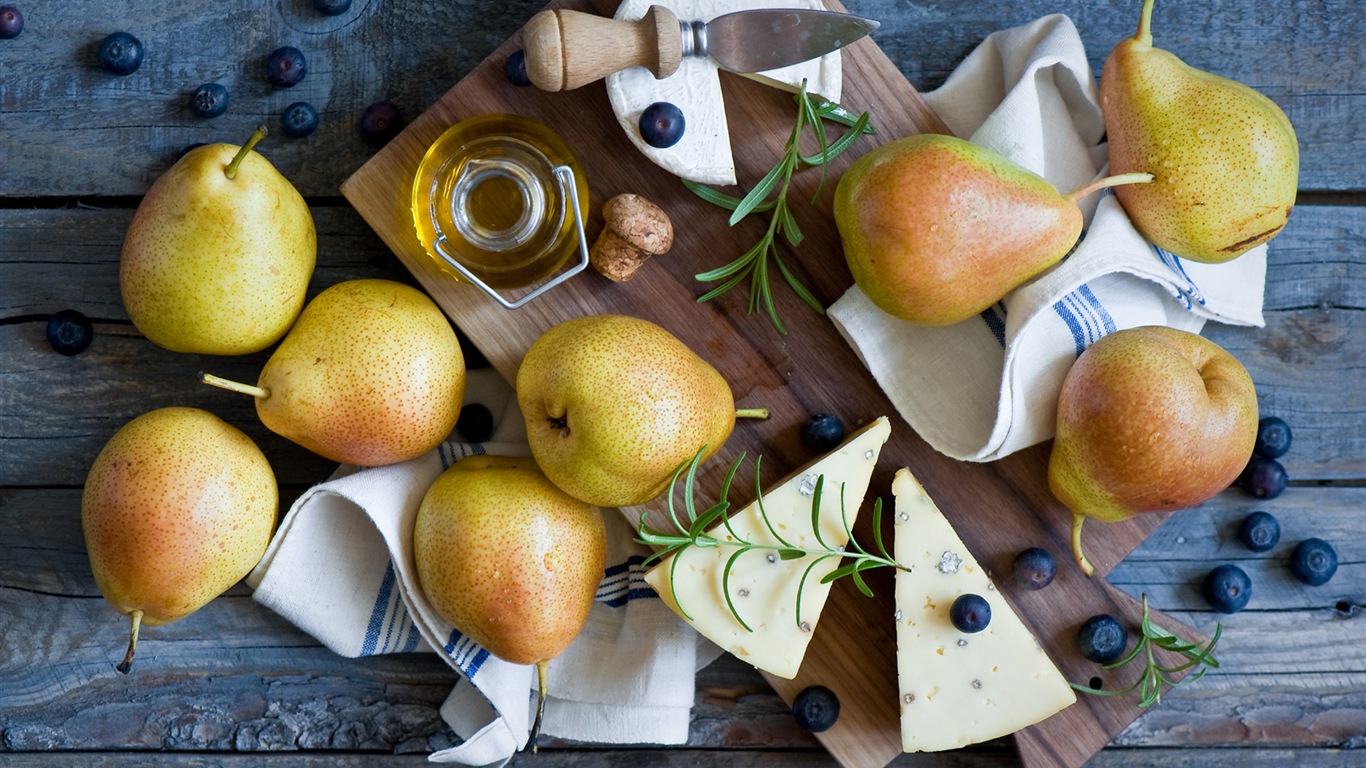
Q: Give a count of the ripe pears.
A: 8